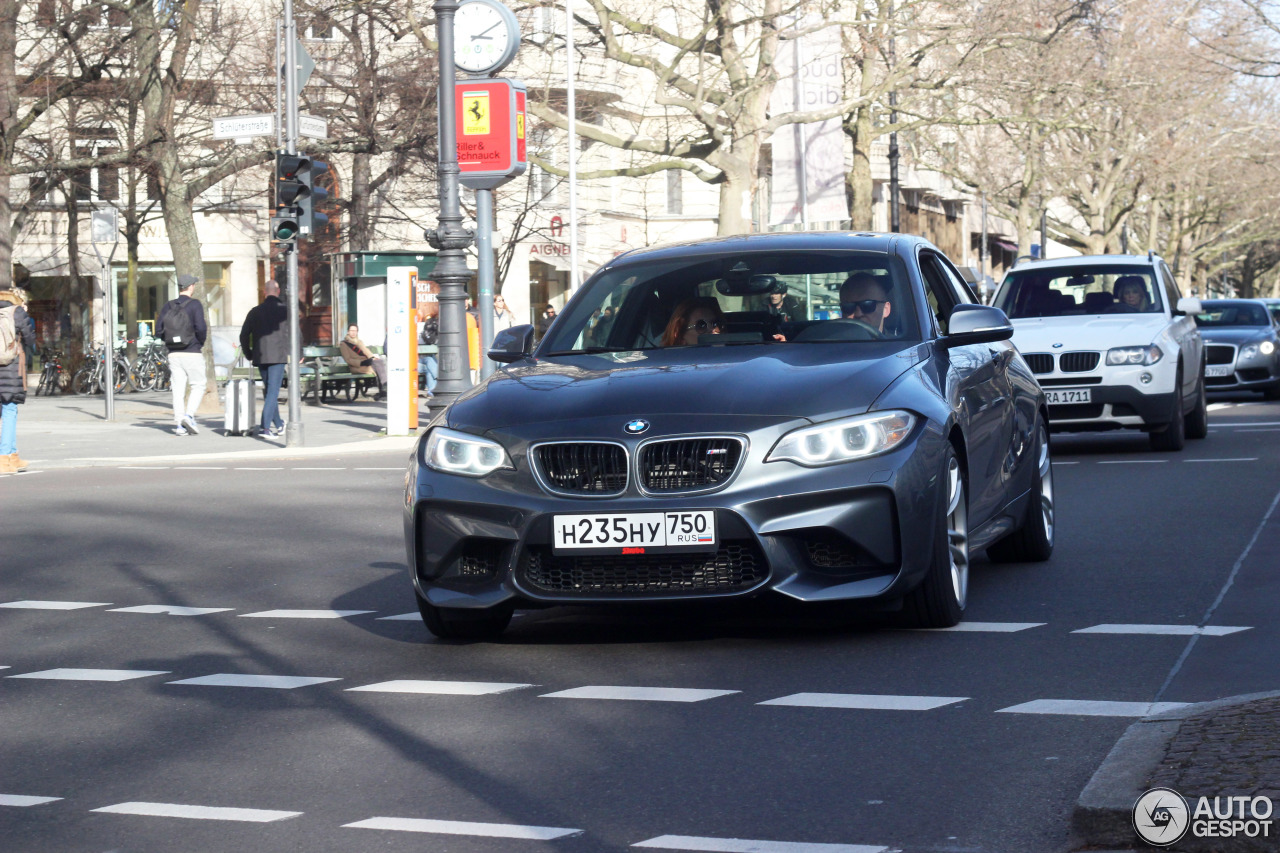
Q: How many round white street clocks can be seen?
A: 1